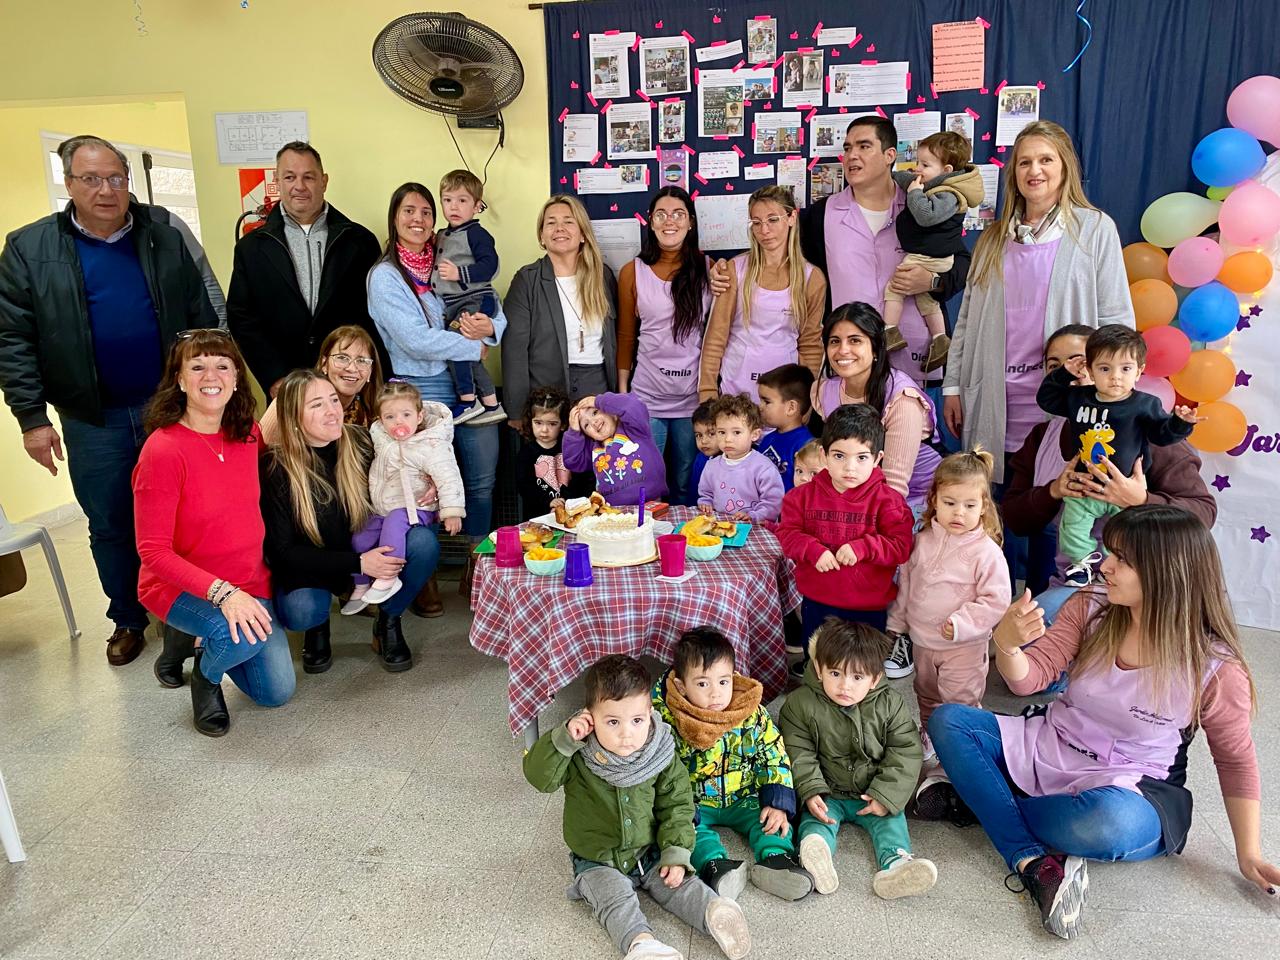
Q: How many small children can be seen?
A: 15